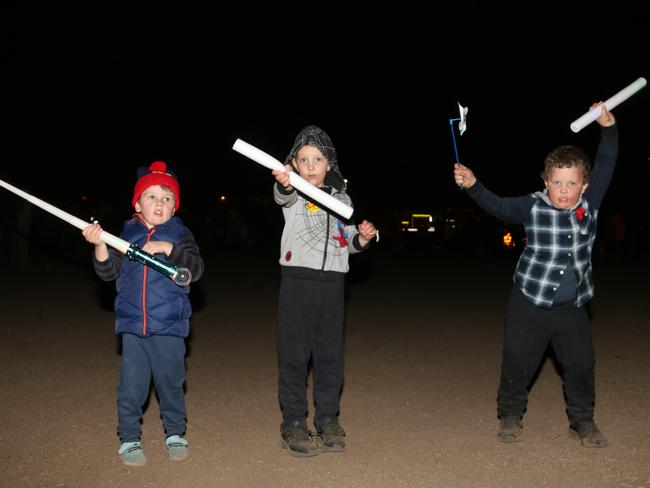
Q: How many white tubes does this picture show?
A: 3